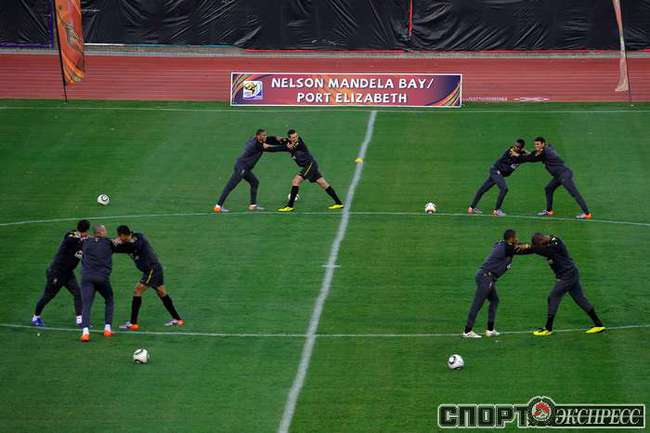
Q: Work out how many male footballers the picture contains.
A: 9